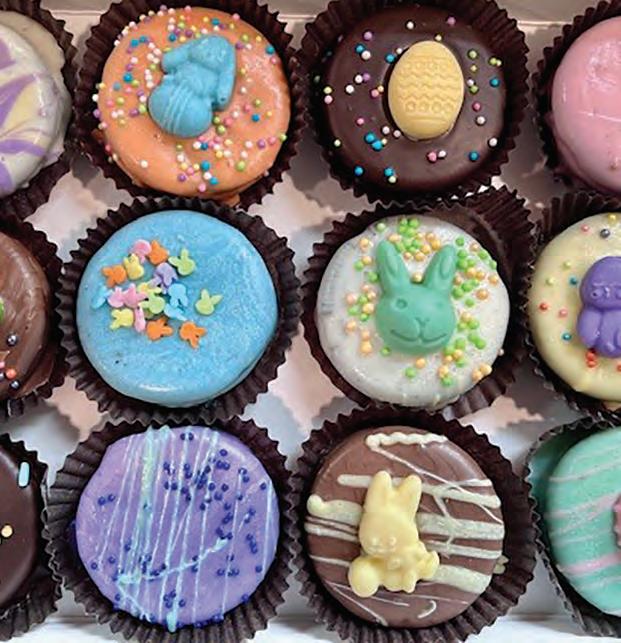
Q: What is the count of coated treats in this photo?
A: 12